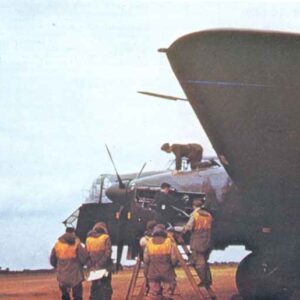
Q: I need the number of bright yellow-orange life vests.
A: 4